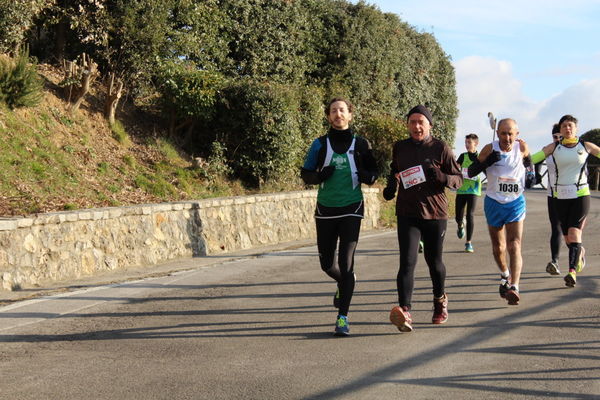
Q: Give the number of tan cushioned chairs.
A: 0